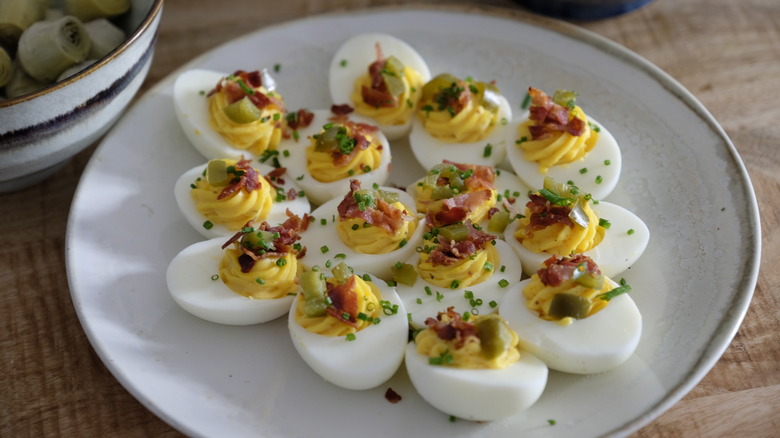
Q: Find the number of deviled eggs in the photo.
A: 14